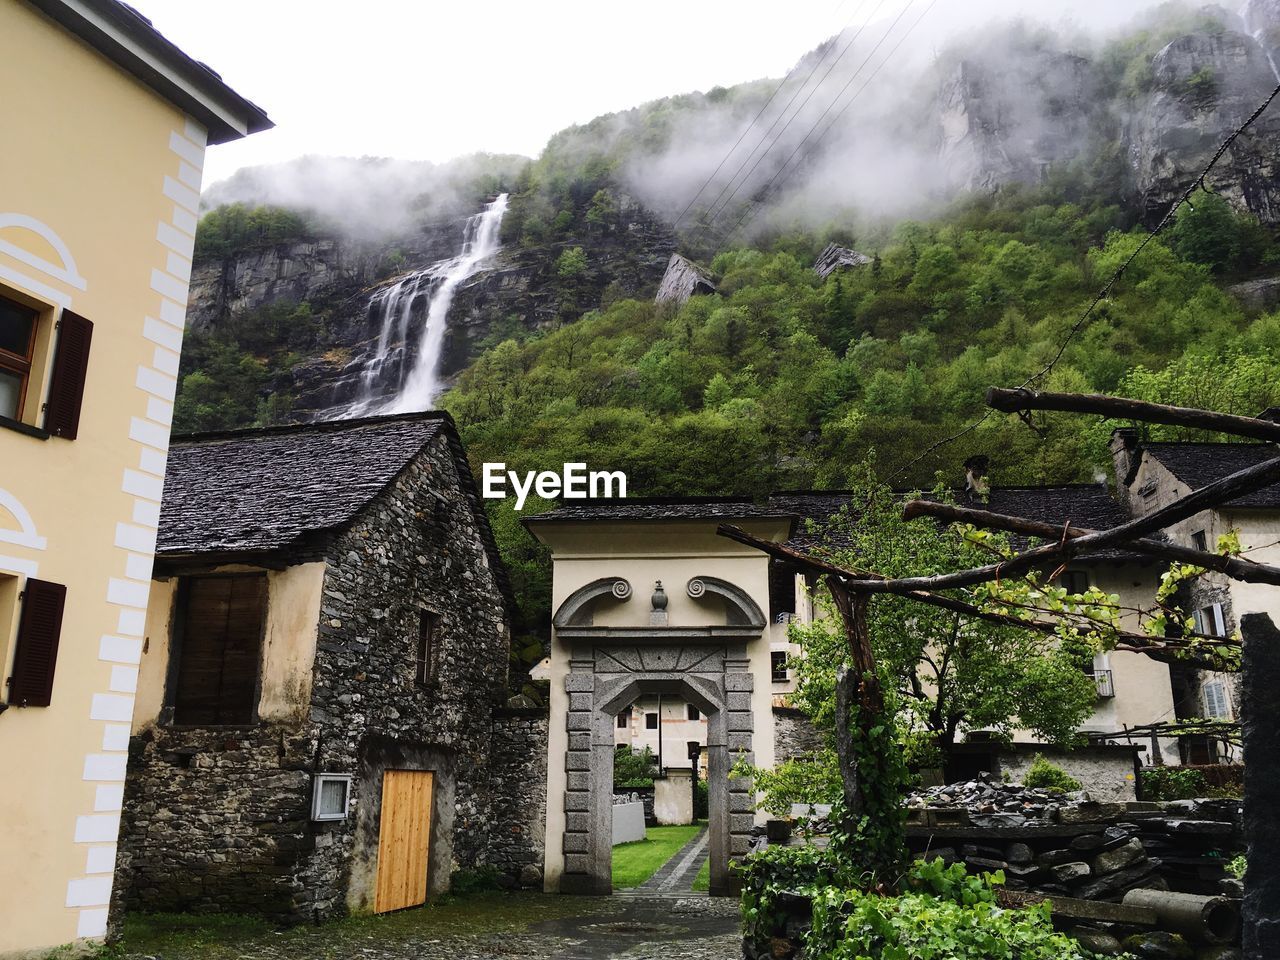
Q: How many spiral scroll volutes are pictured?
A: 2